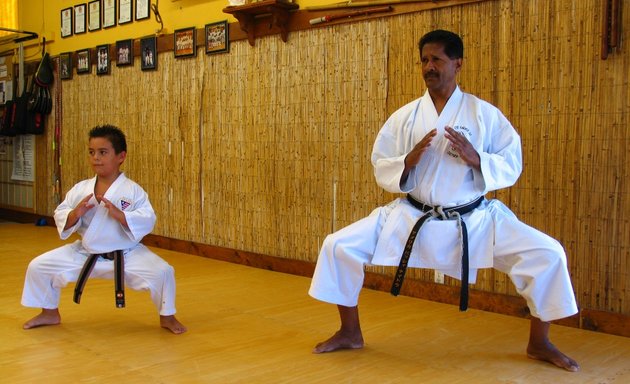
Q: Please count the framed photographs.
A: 7